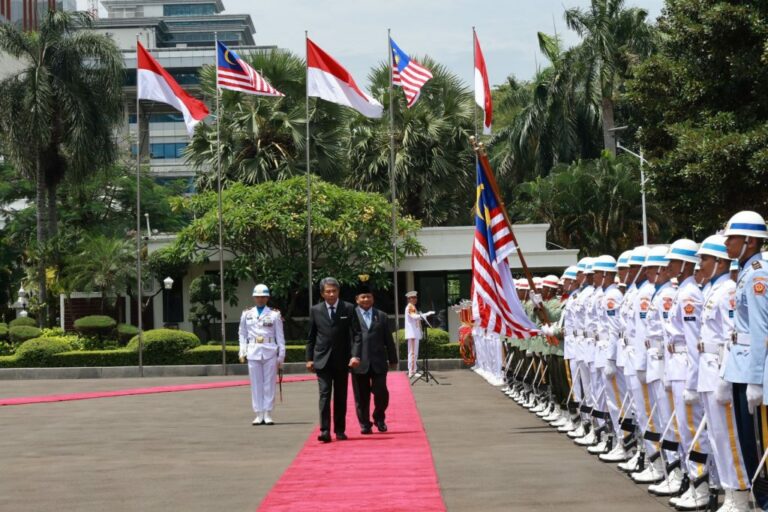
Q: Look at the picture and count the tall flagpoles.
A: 5